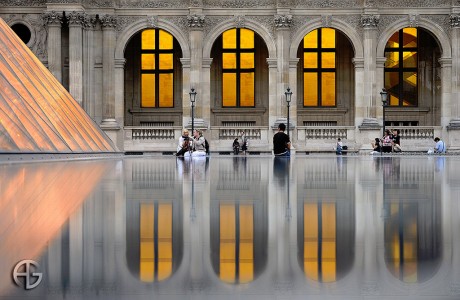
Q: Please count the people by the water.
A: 10